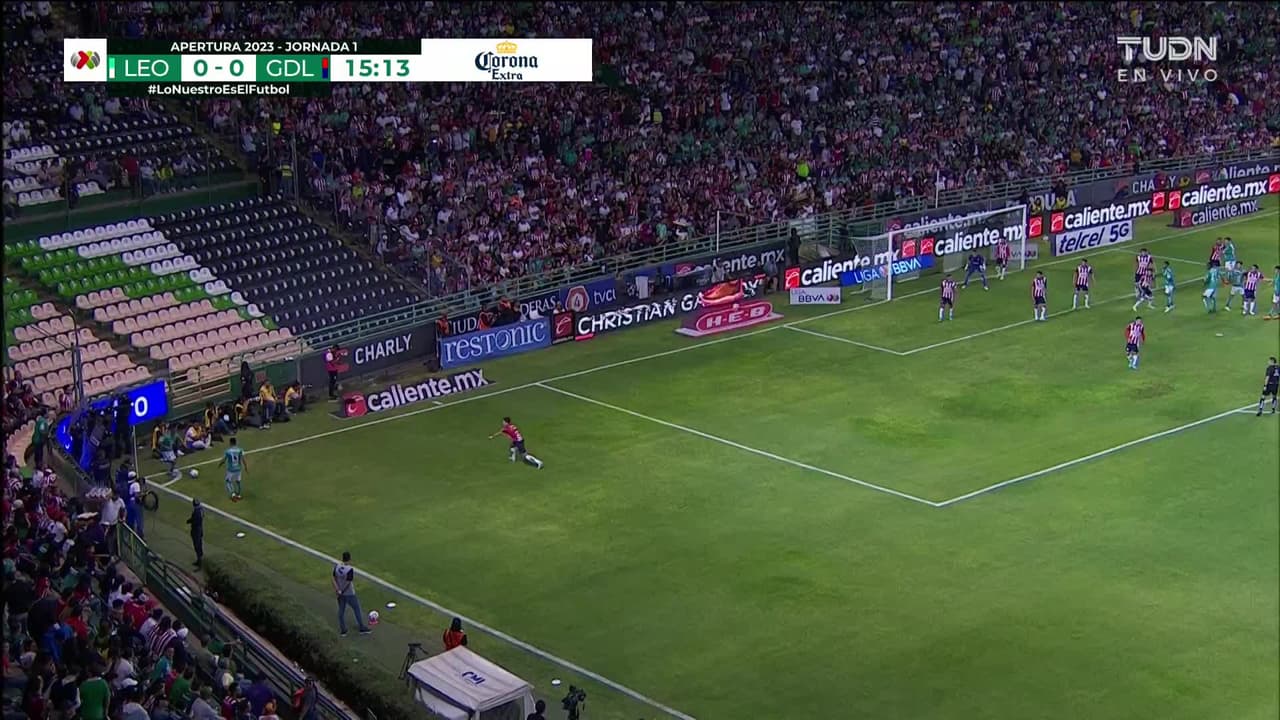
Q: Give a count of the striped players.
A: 10